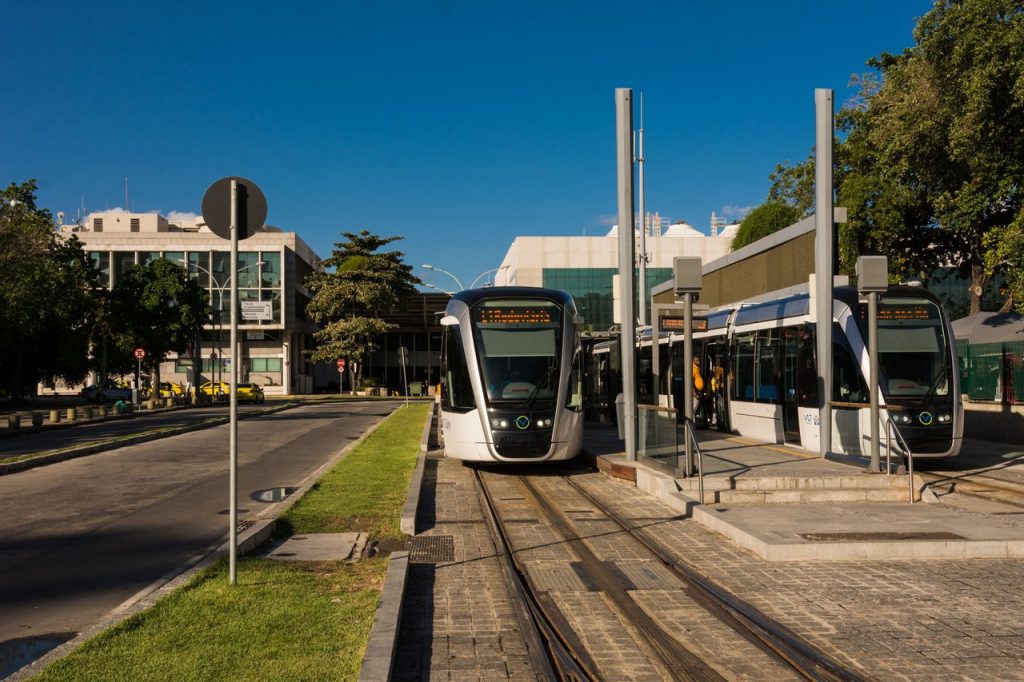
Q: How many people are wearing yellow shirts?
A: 2